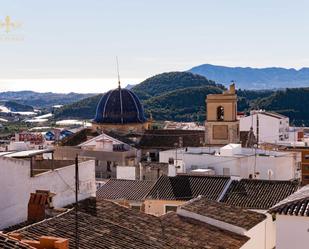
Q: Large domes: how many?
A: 1